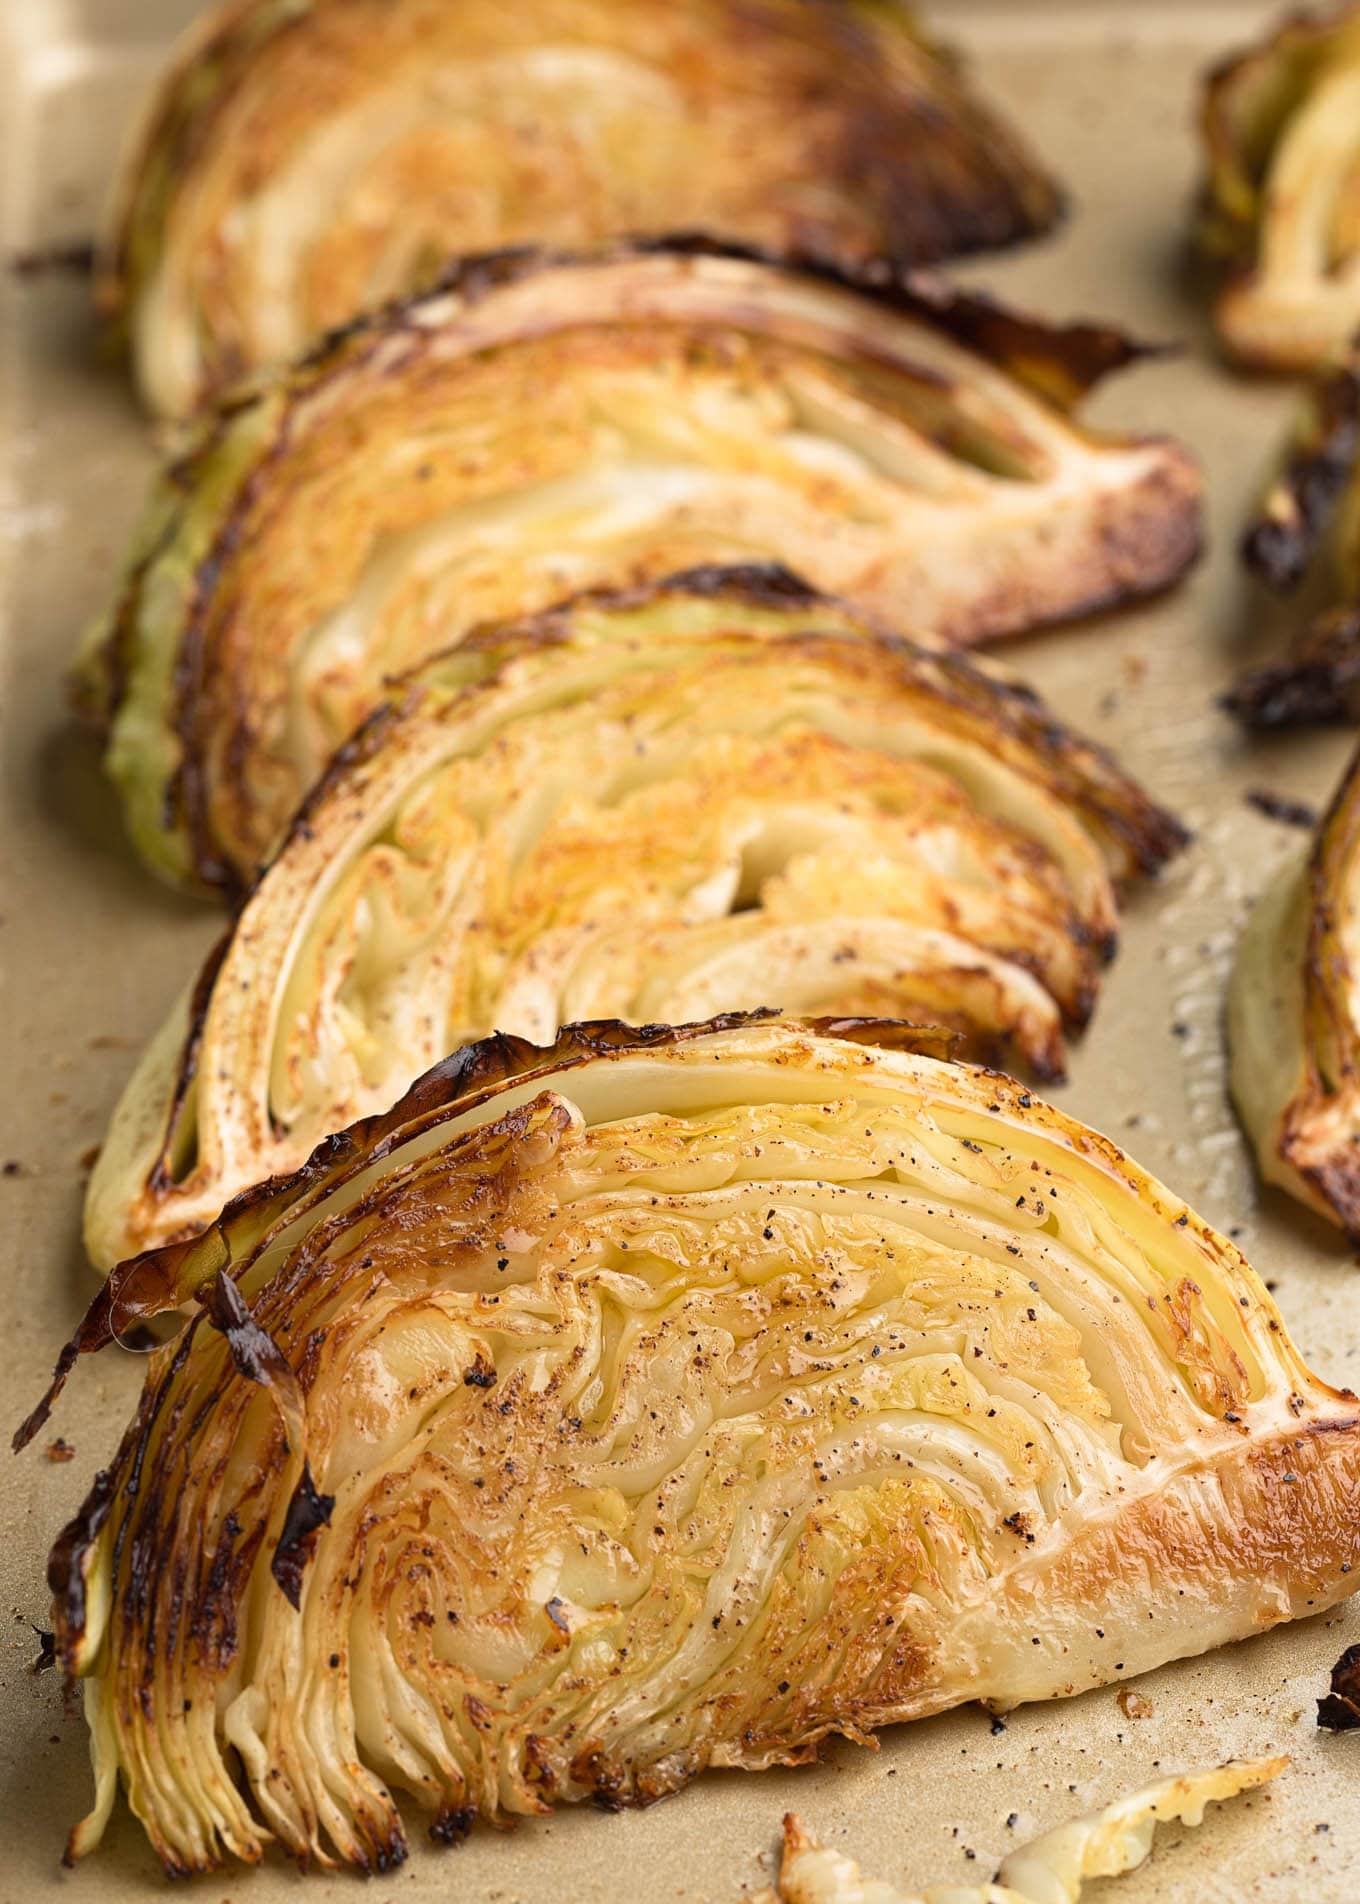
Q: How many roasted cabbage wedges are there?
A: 7